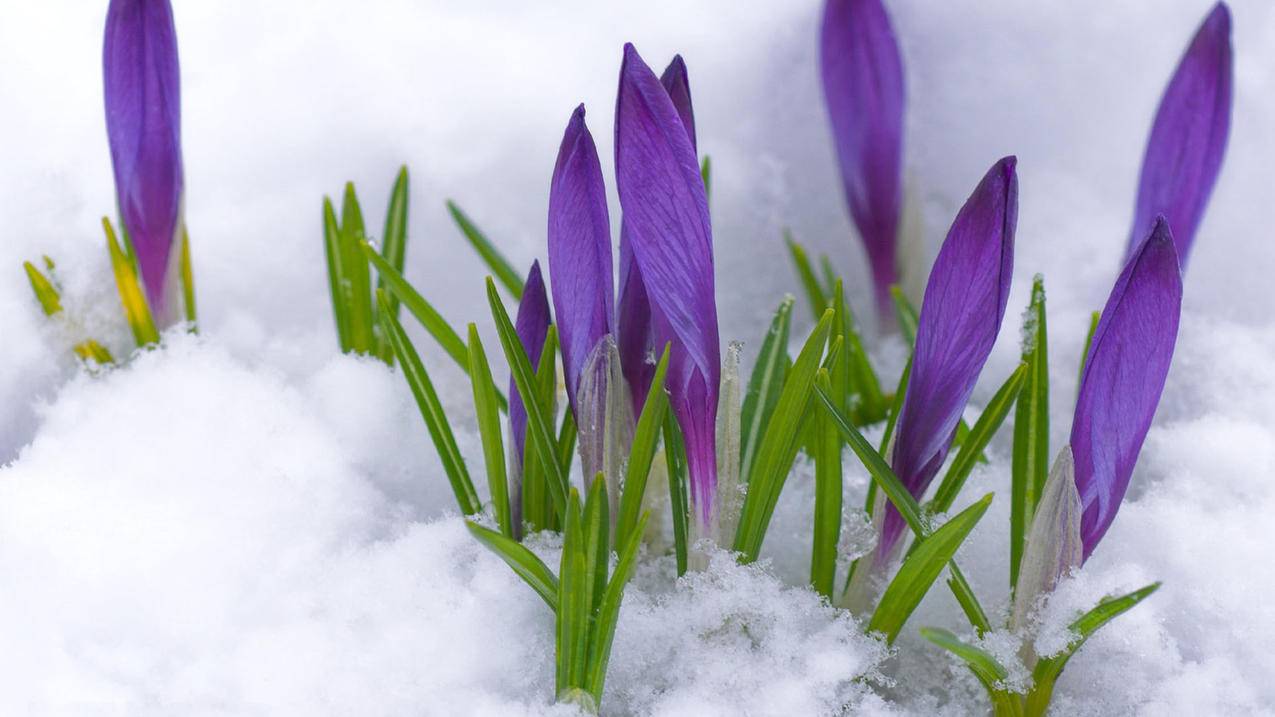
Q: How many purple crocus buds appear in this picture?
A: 9